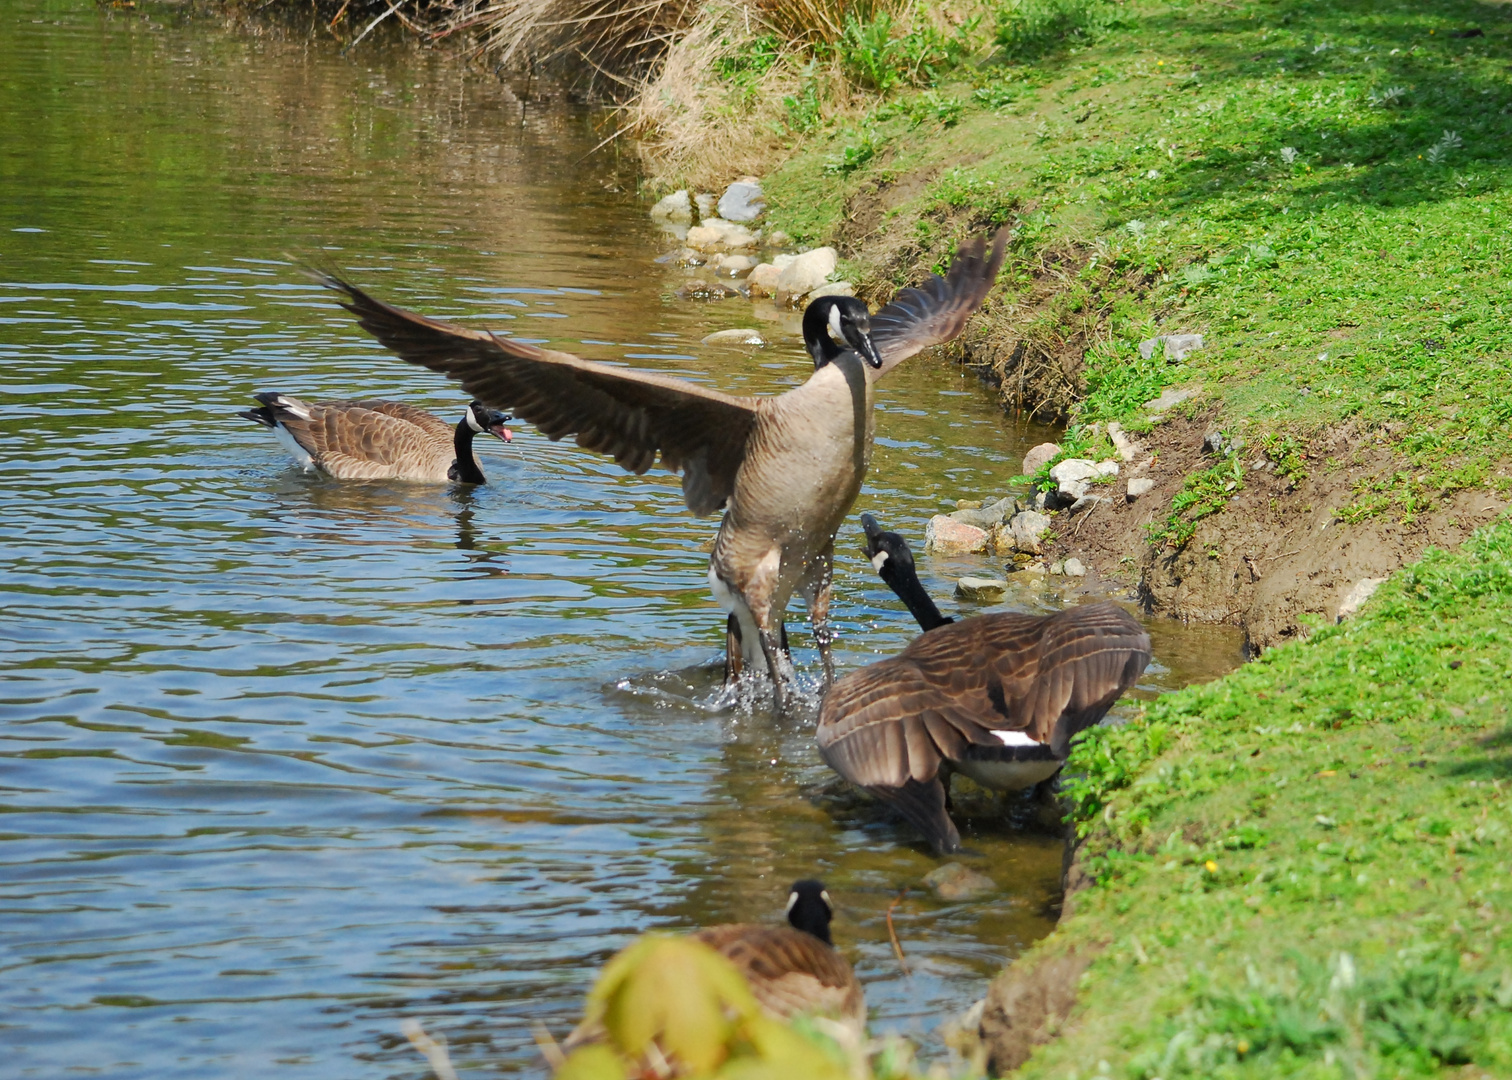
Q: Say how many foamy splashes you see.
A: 1